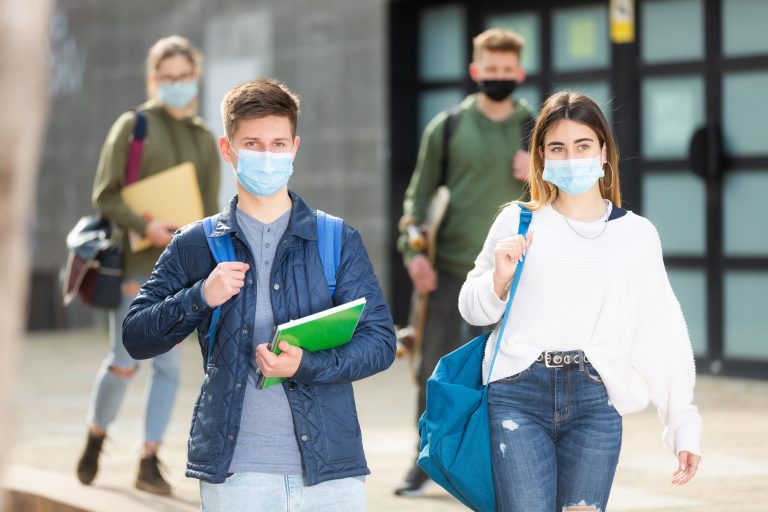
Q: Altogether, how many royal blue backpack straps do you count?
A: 2